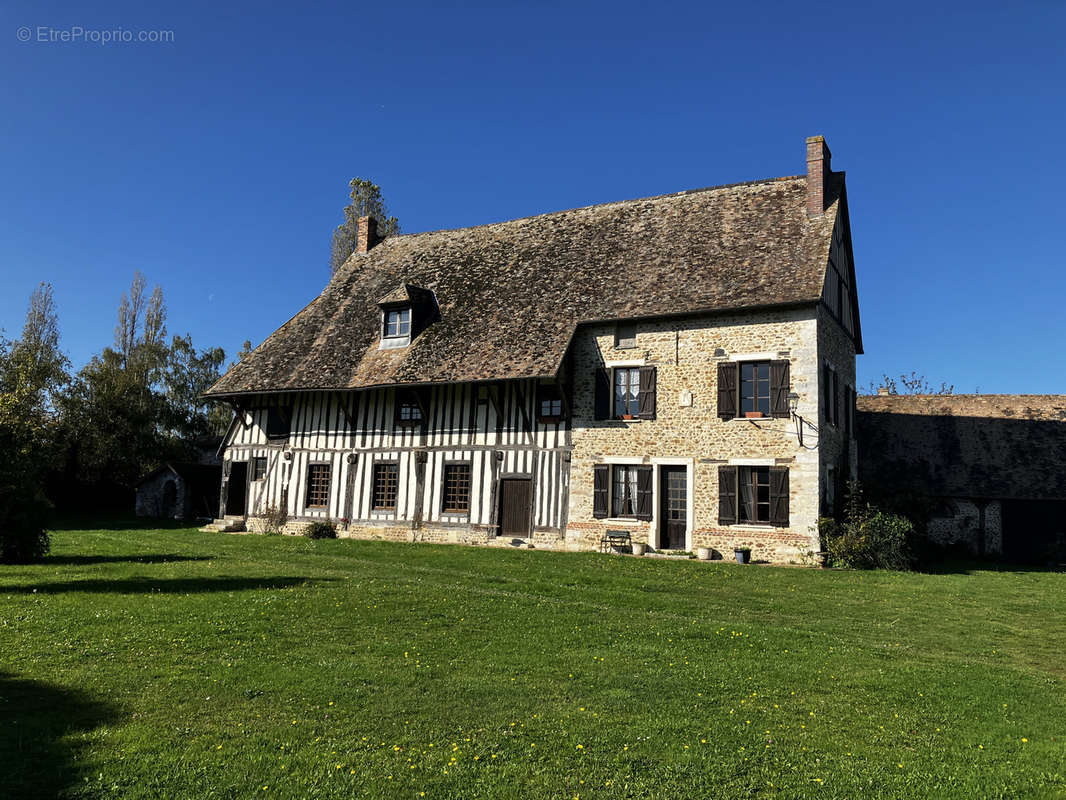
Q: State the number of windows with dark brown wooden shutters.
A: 4